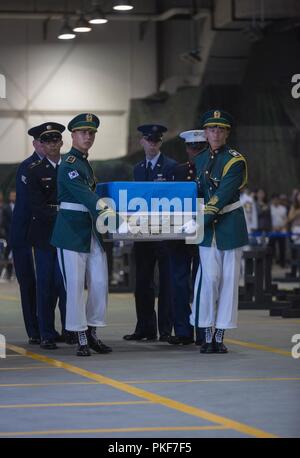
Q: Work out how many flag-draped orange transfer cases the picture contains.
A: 0